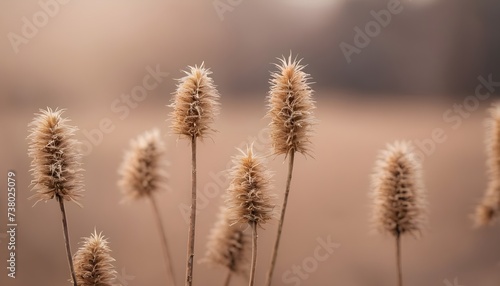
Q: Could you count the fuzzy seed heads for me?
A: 9